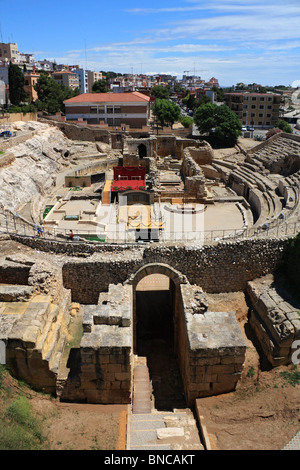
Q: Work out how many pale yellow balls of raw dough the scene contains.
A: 0